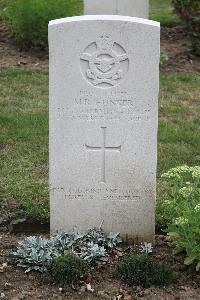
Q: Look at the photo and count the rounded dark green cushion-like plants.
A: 2